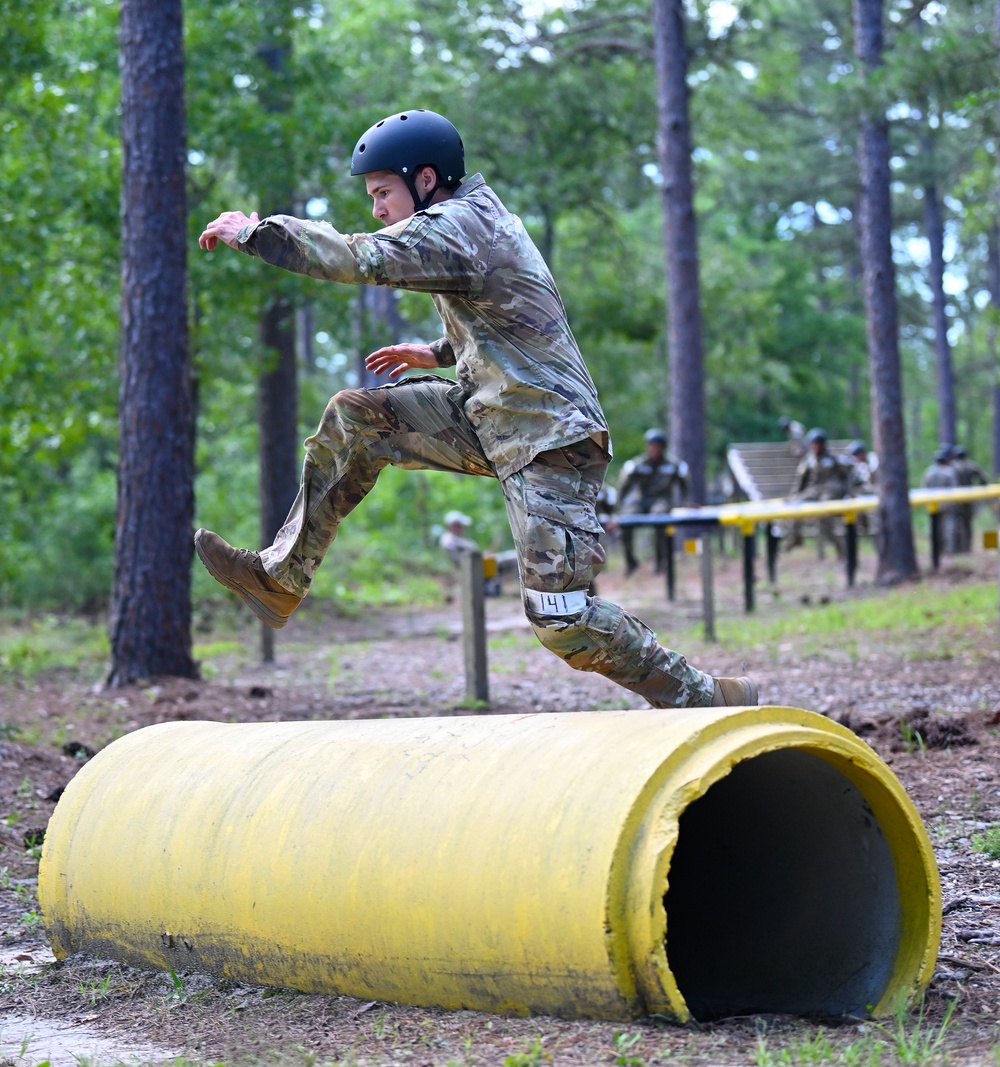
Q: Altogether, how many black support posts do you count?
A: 5